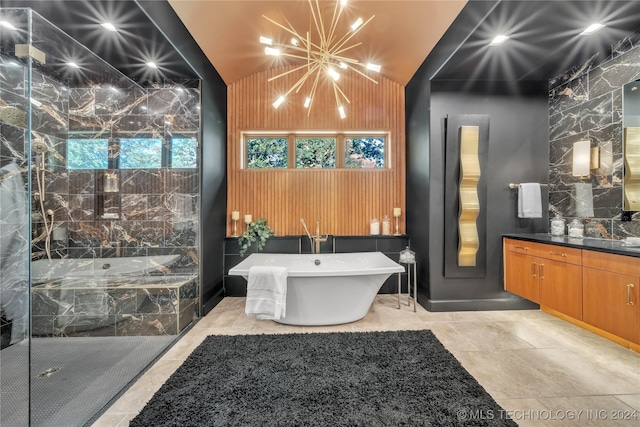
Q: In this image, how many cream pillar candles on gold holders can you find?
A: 3